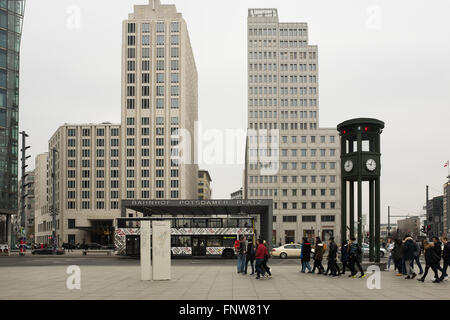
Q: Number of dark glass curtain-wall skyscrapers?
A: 1